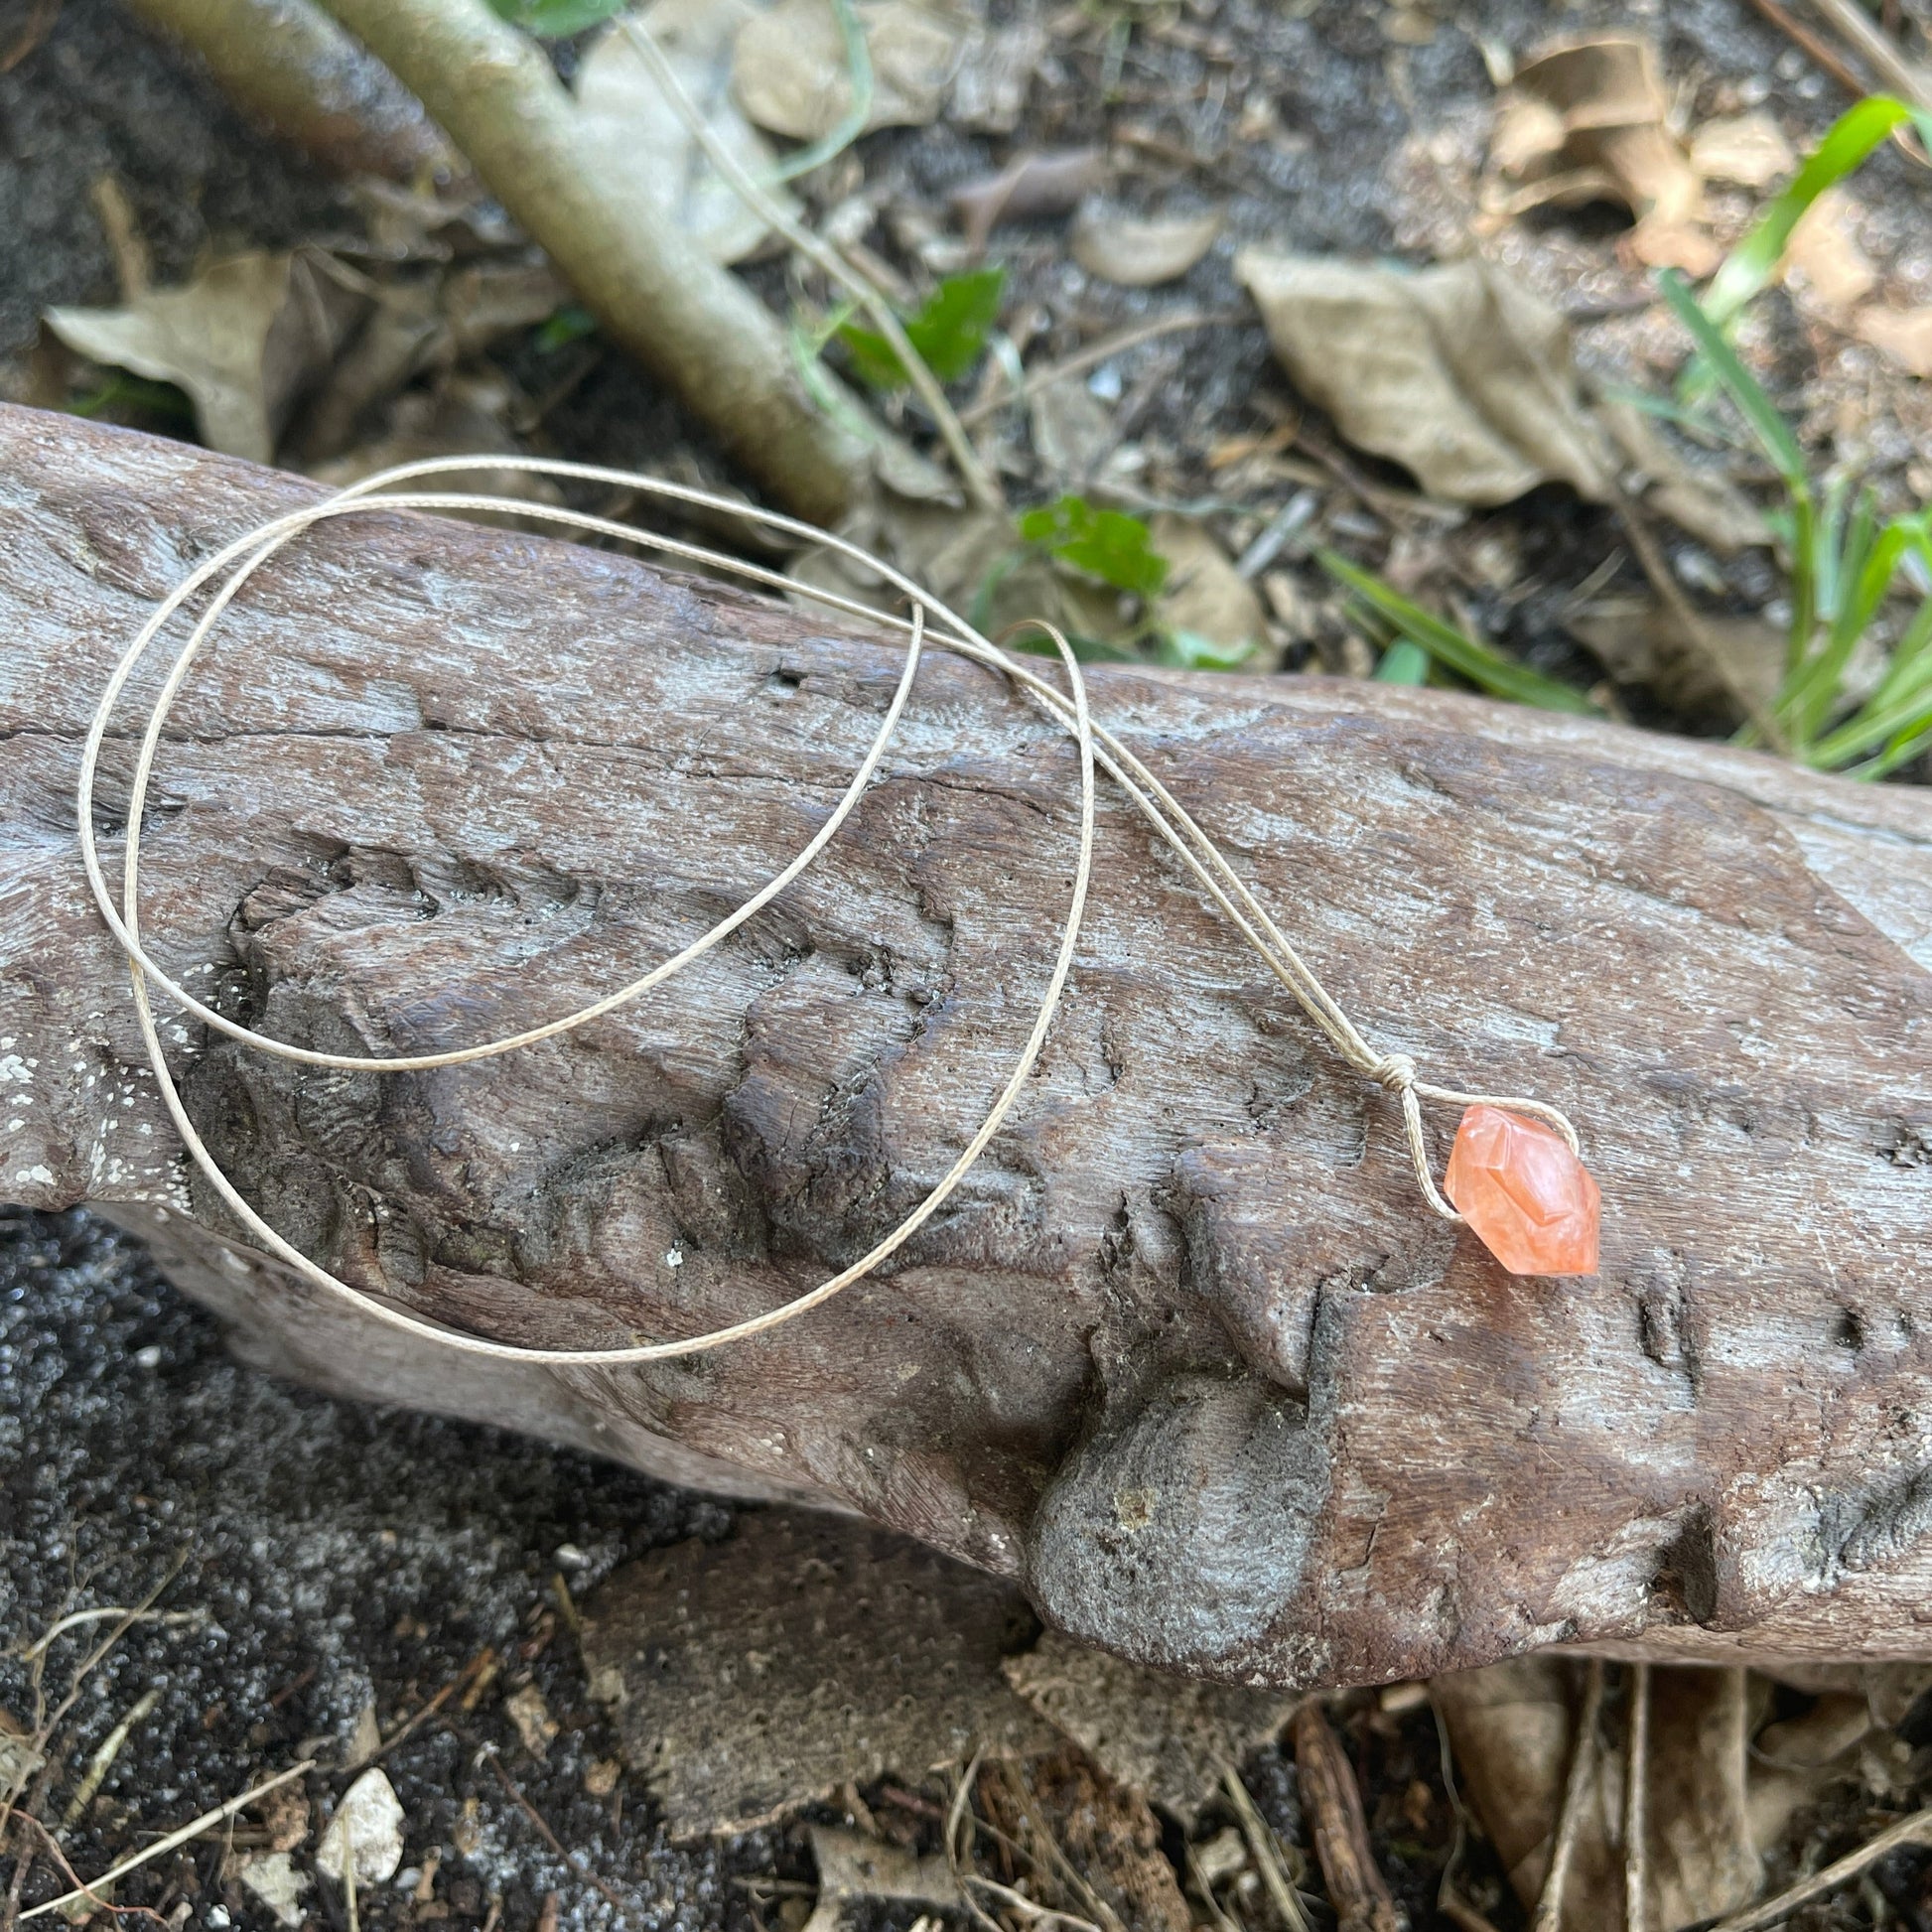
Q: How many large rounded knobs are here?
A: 1